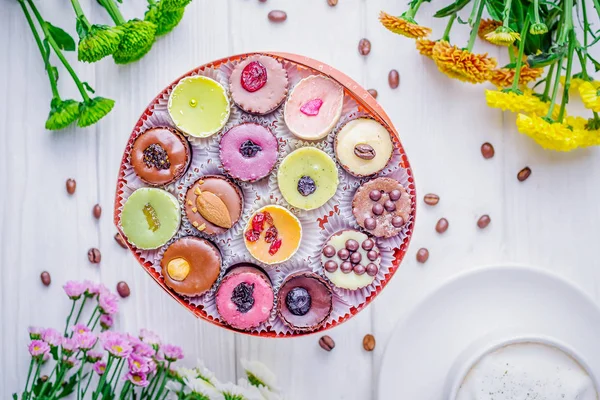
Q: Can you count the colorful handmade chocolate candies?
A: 15